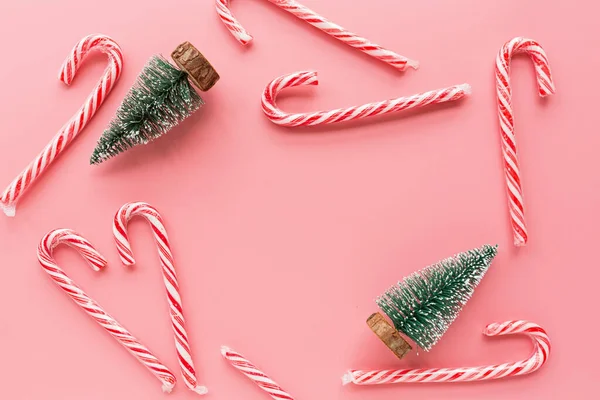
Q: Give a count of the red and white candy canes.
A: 8